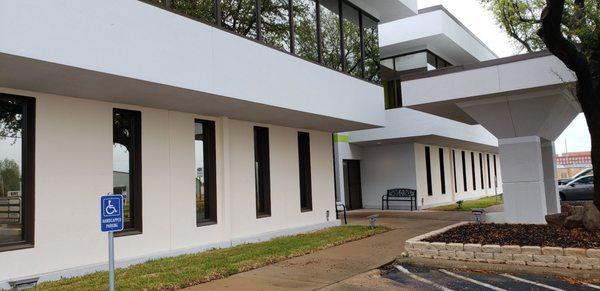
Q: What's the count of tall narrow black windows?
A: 13